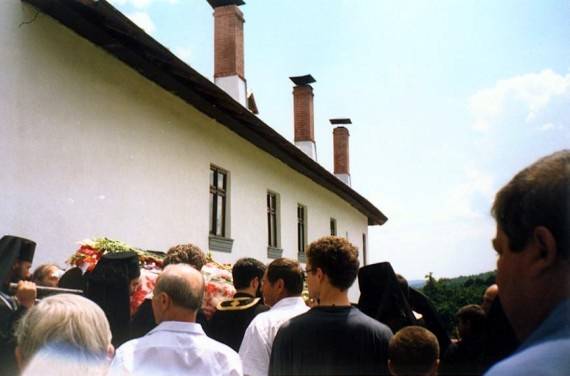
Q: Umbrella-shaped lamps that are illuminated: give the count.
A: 0